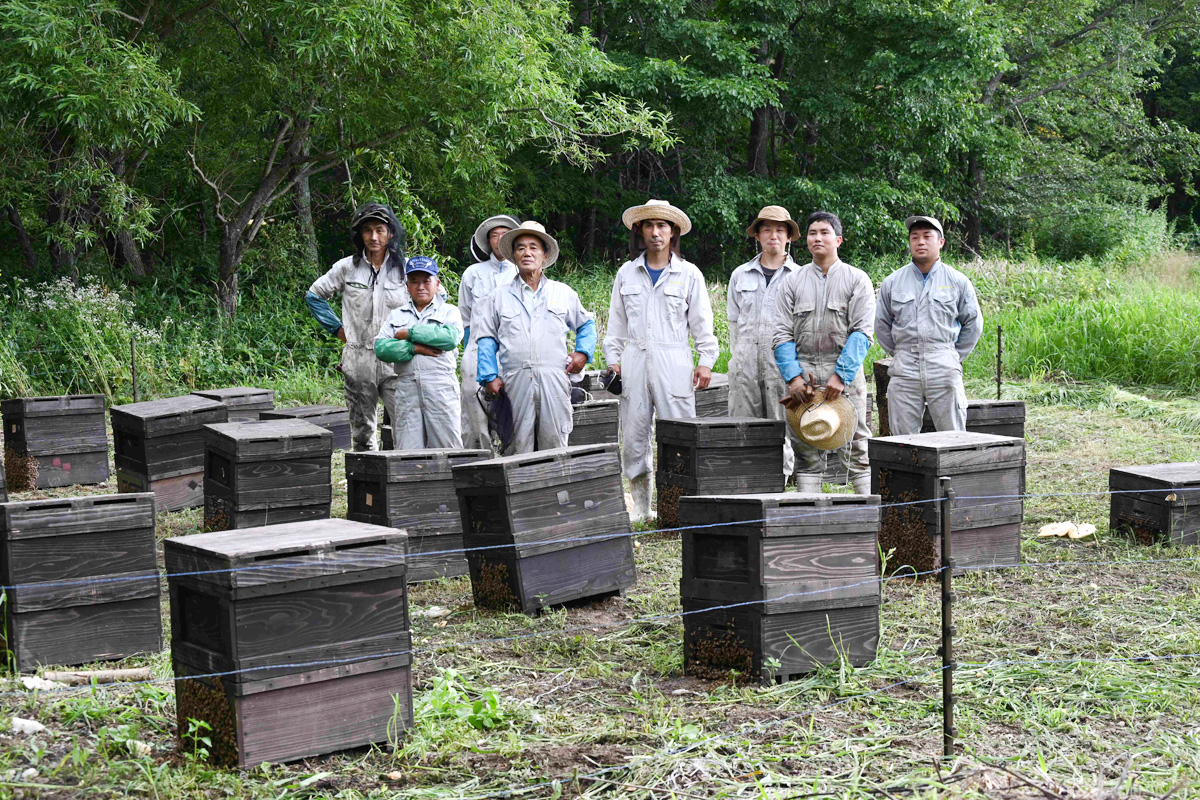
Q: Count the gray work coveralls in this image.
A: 8